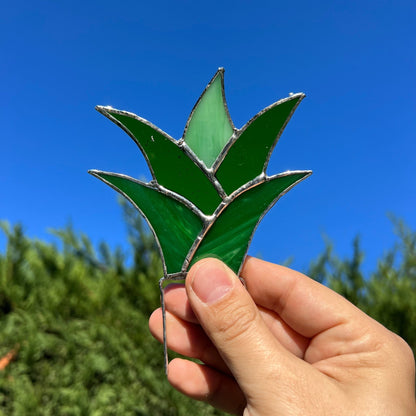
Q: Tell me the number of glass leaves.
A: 5